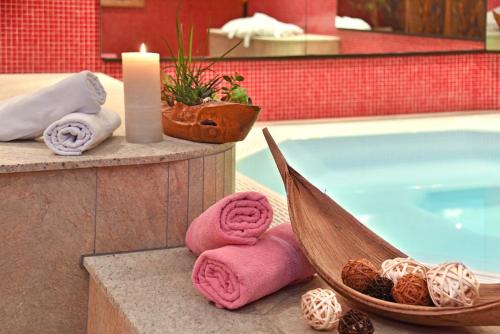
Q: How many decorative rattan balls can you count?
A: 7